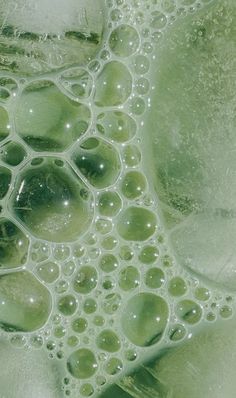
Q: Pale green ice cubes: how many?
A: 5